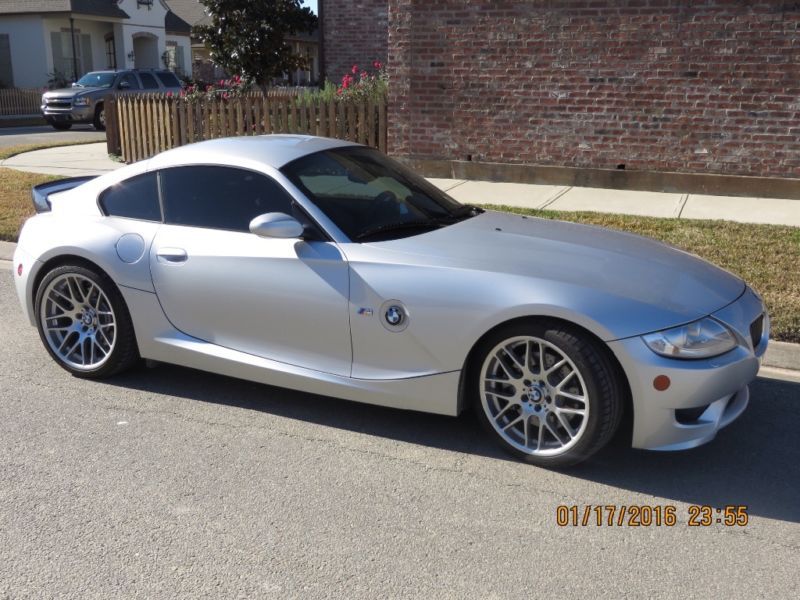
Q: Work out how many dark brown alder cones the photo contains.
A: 0